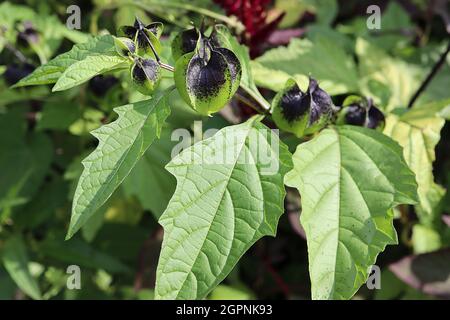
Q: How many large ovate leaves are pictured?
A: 3